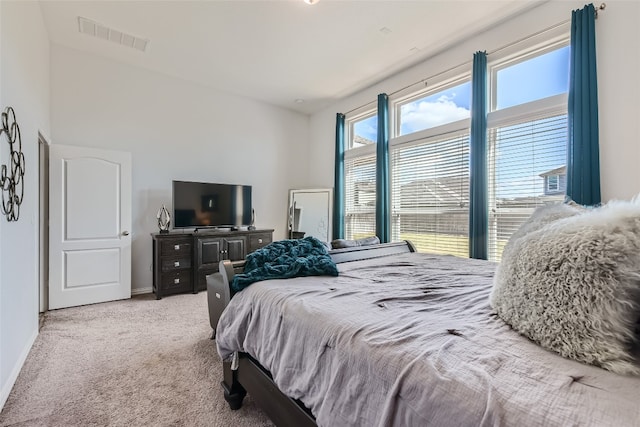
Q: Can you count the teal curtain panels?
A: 4